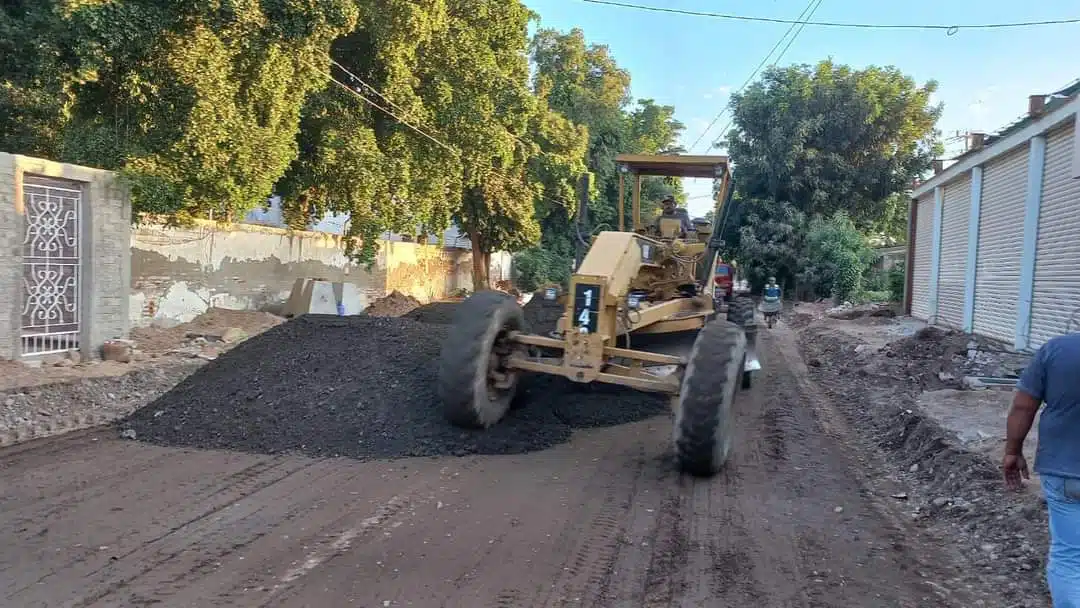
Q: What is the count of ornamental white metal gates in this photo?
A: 1